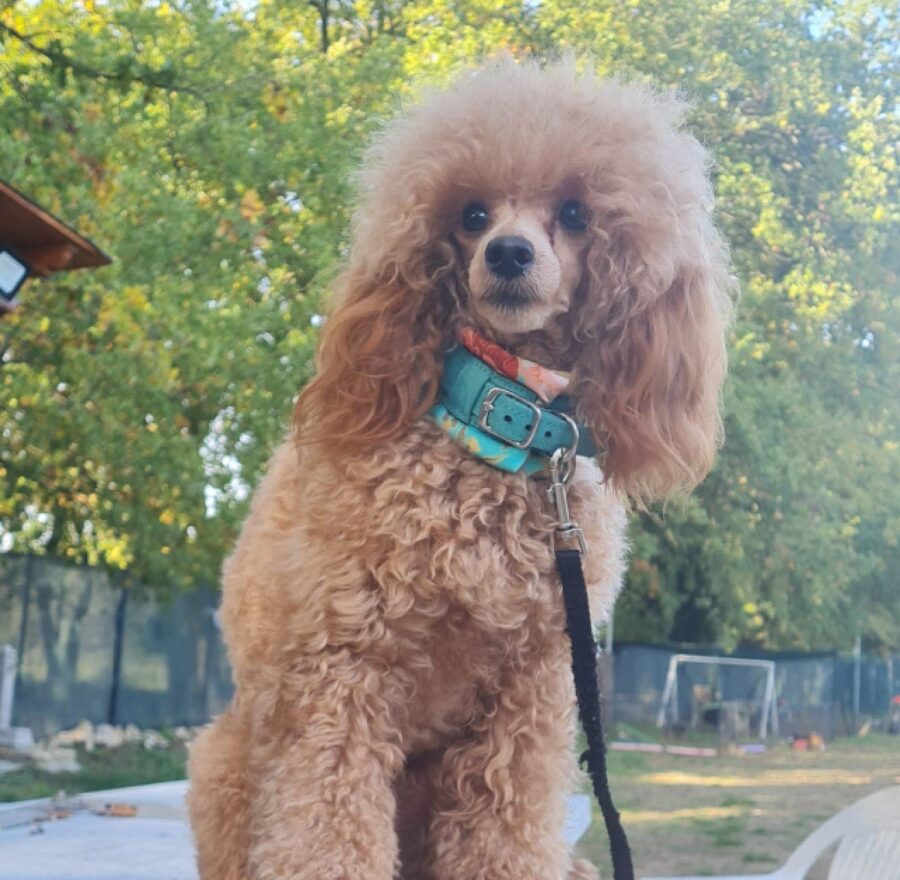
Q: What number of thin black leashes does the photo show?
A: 1